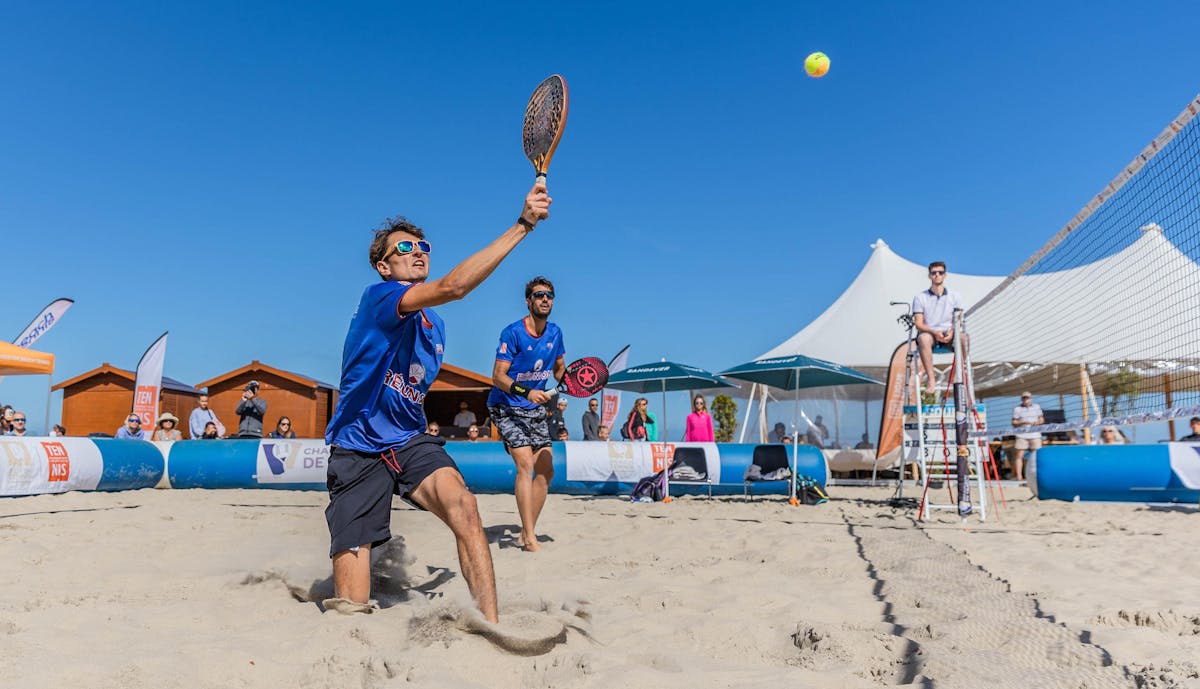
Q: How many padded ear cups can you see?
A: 0